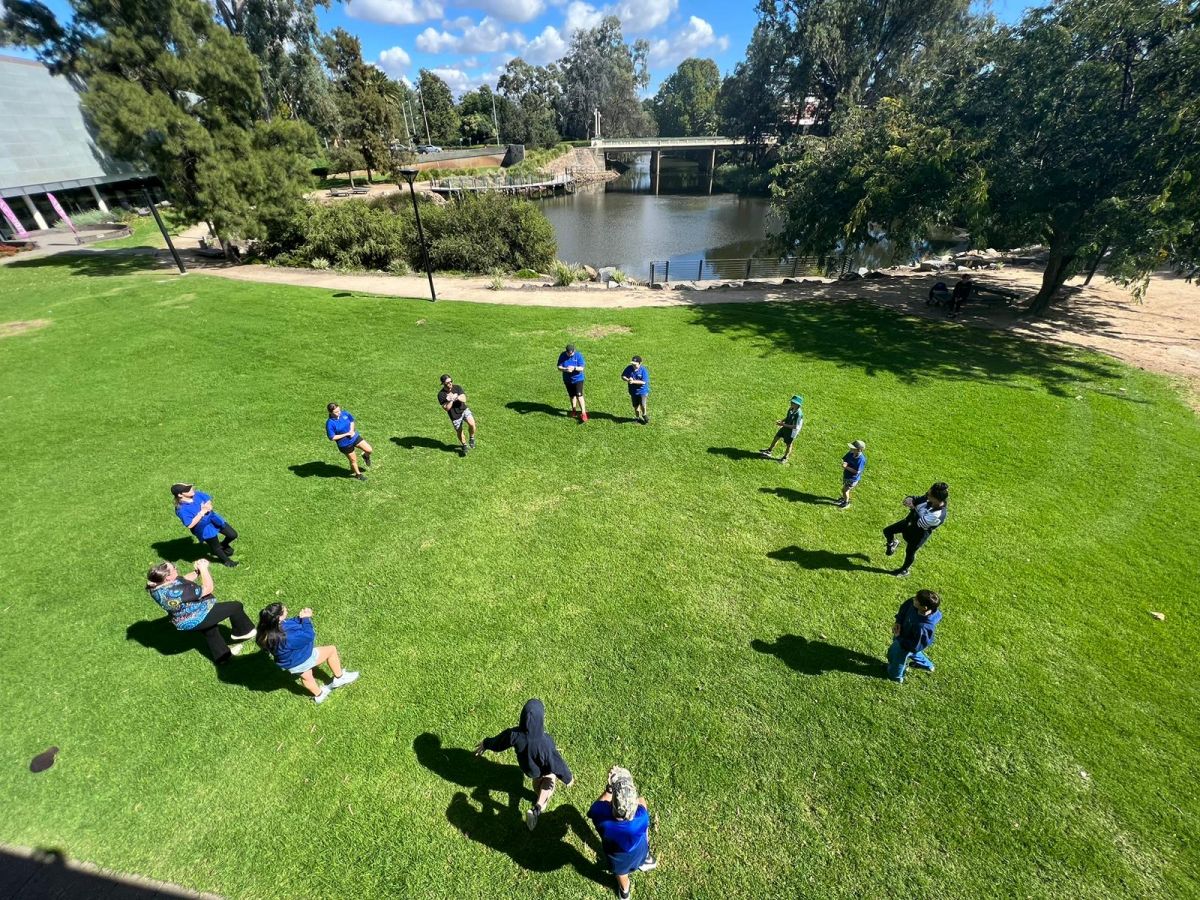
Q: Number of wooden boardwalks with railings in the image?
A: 1